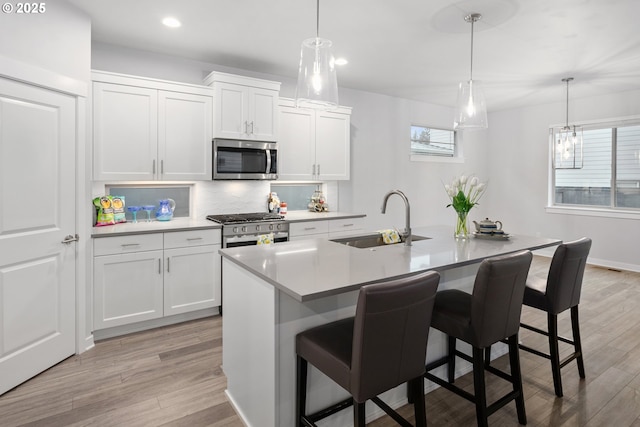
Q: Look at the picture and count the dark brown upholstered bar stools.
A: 3